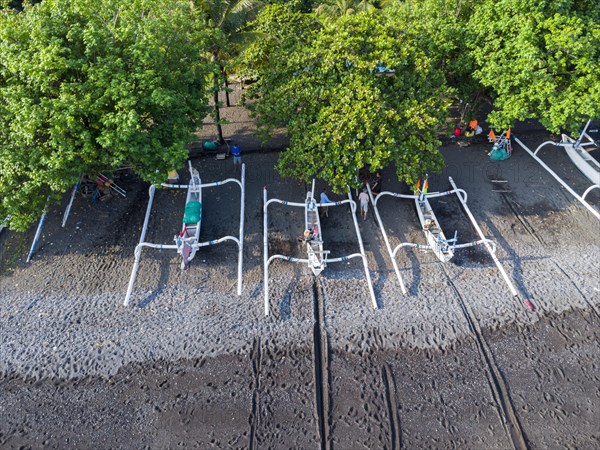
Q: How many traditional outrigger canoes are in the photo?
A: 4